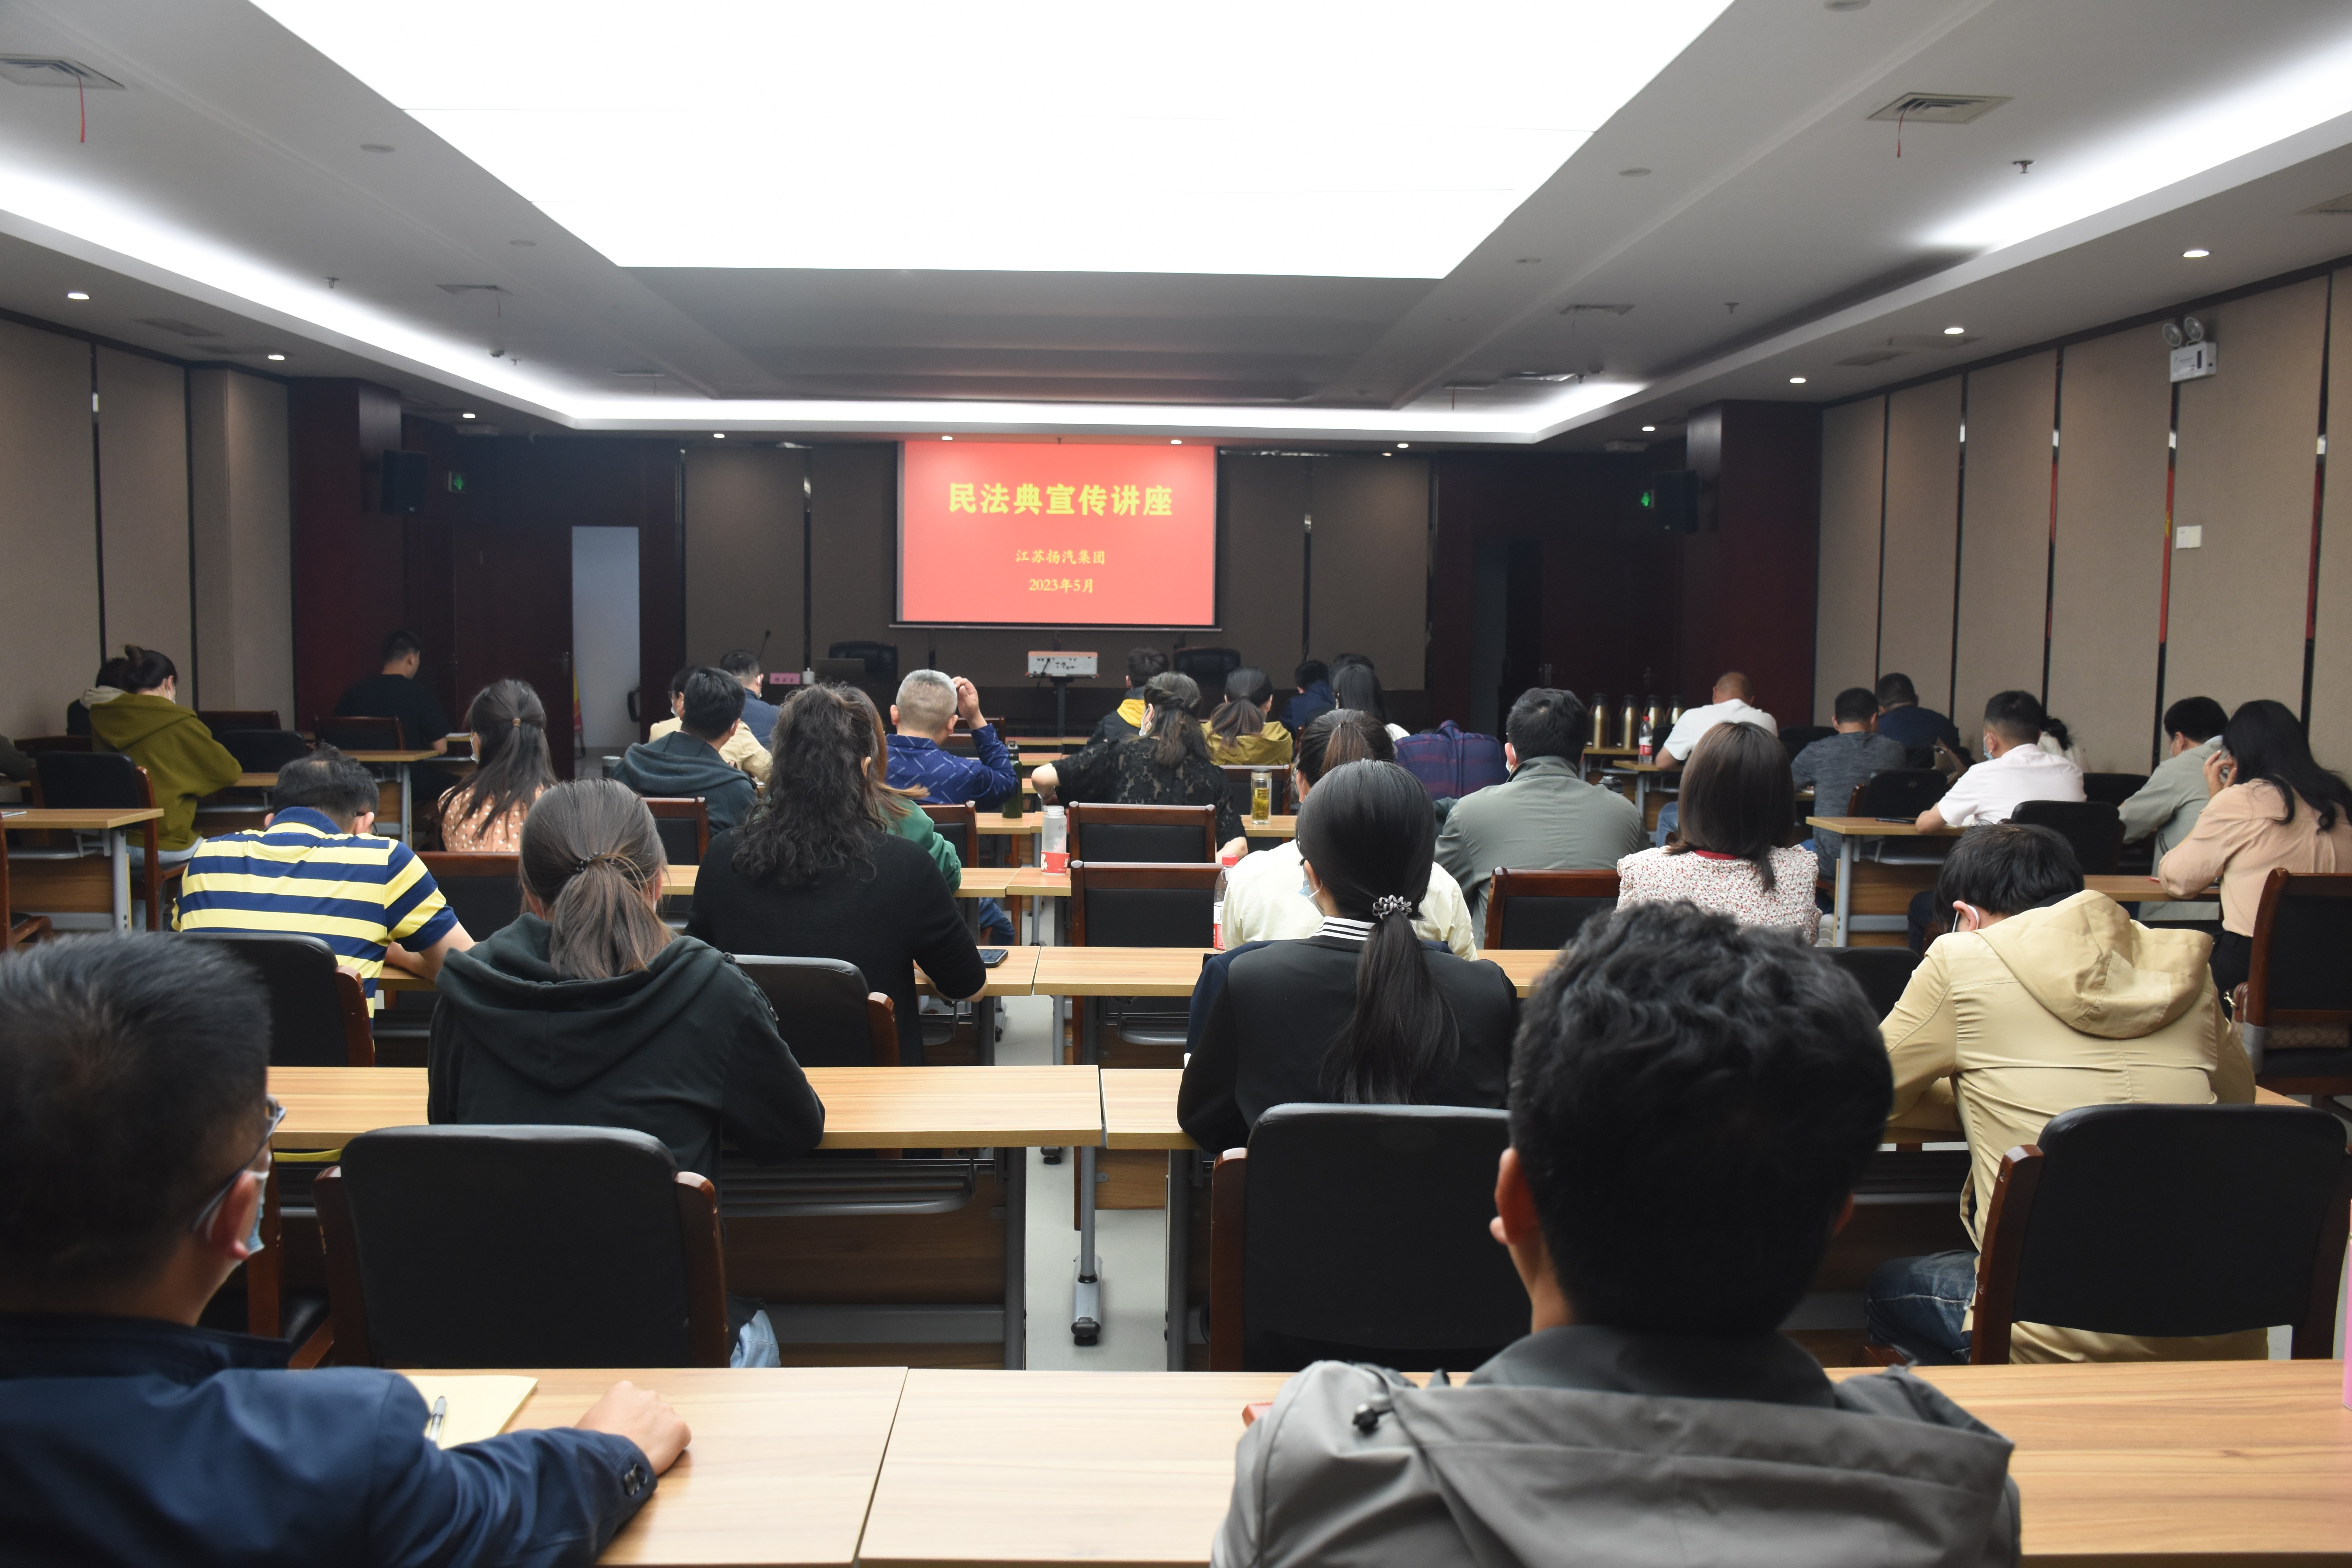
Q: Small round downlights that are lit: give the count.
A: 11